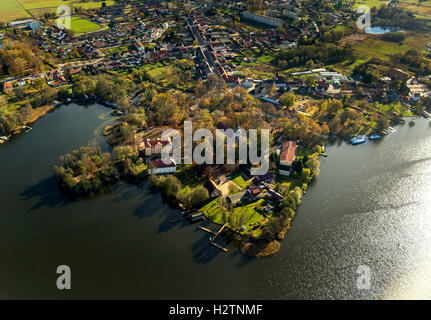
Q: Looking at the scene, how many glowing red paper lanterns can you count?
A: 0